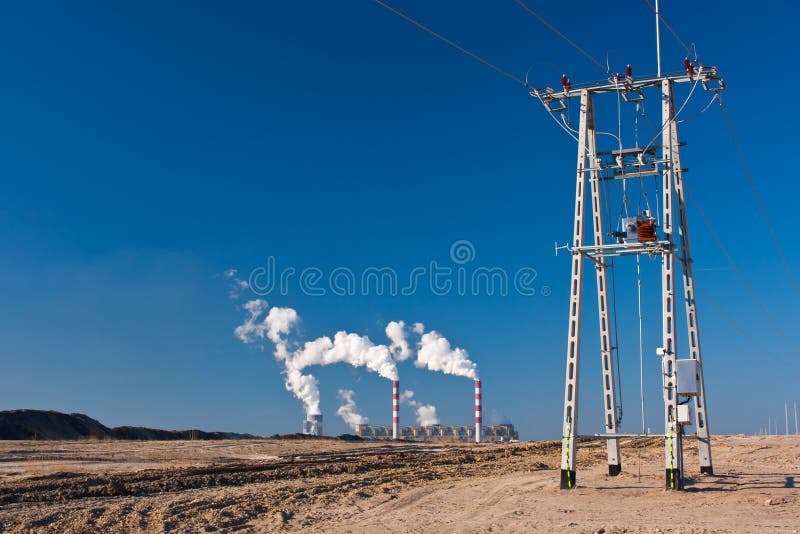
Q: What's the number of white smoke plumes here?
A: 5